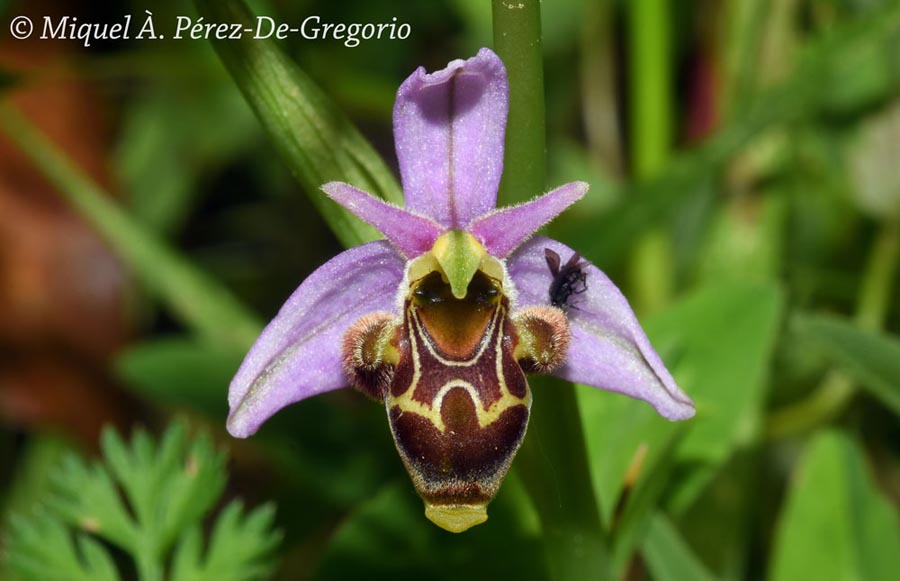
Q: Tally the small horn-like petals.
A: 2